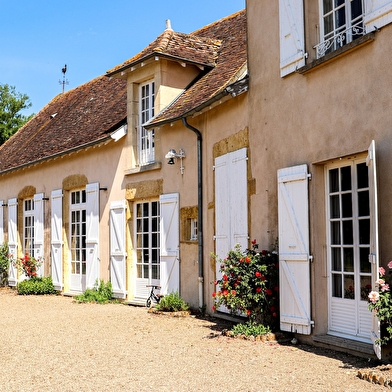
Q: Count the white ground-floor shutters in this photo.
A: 11